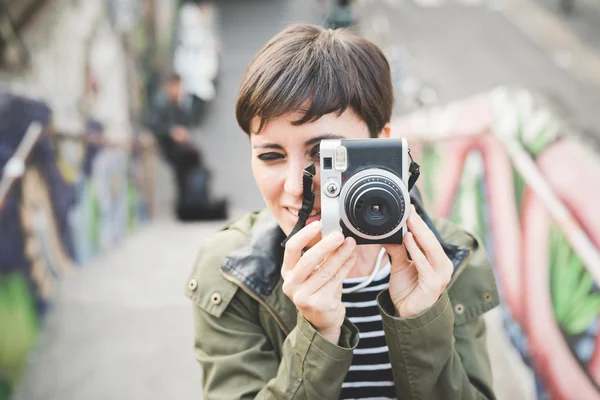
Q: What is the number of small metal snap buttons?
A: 4